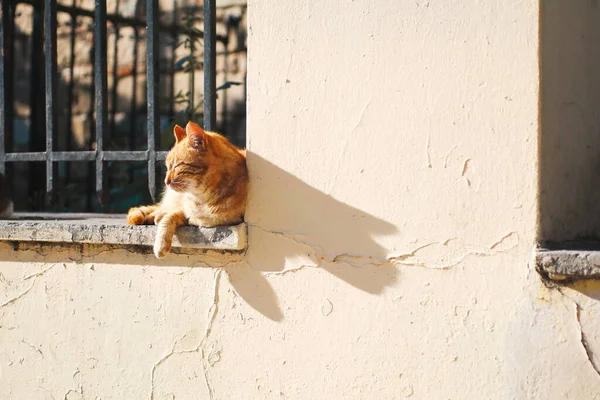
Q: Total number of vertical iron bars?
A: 5